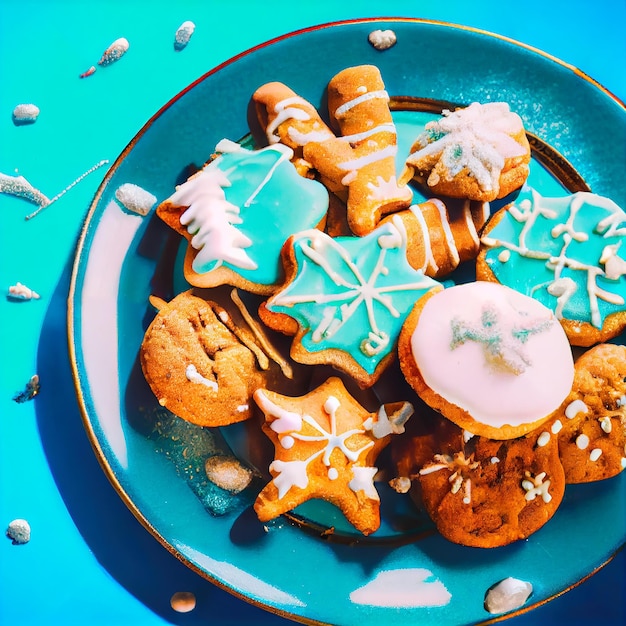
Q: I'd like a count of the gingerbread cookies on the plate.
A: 12